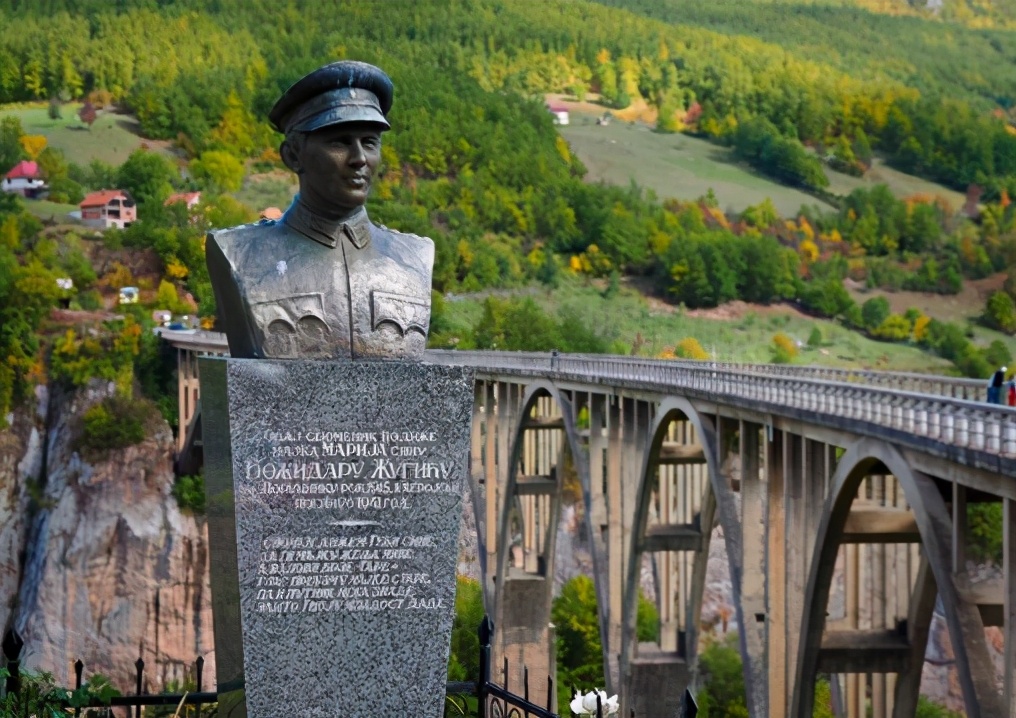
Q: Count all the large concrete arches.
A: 3